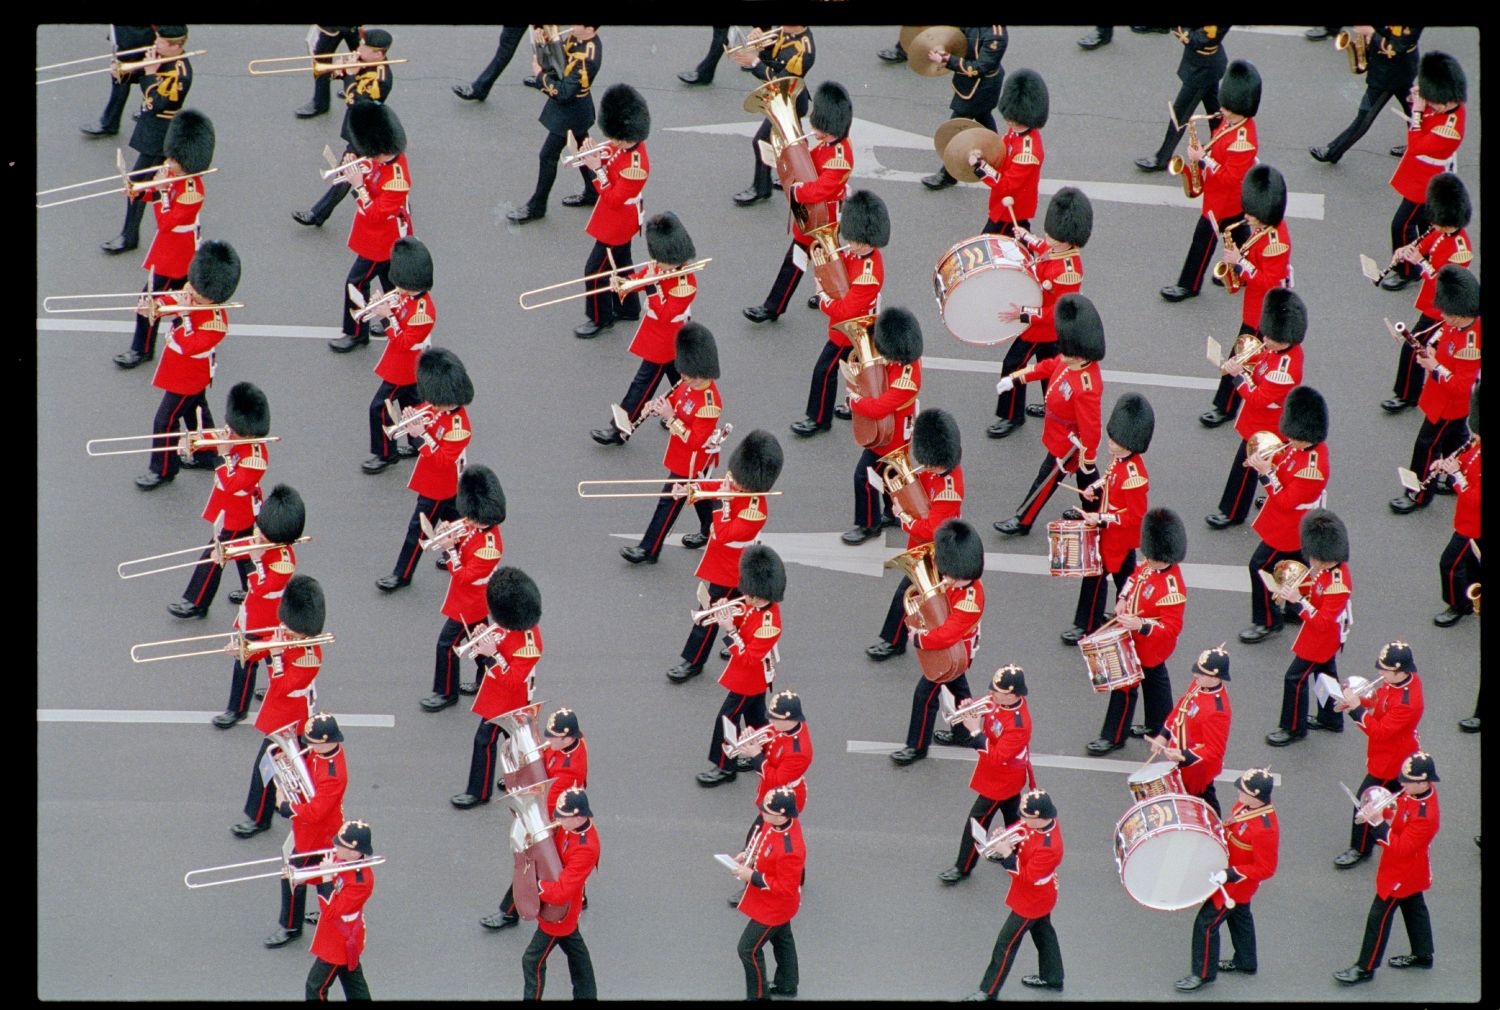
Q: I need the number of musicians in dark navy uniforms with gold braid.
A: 7